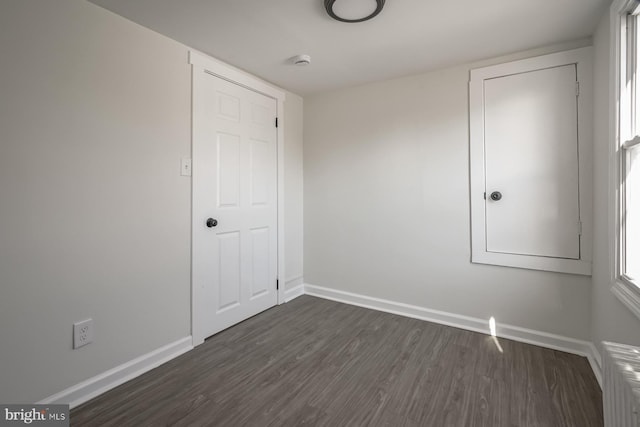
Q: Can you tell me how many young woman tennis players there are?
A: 0